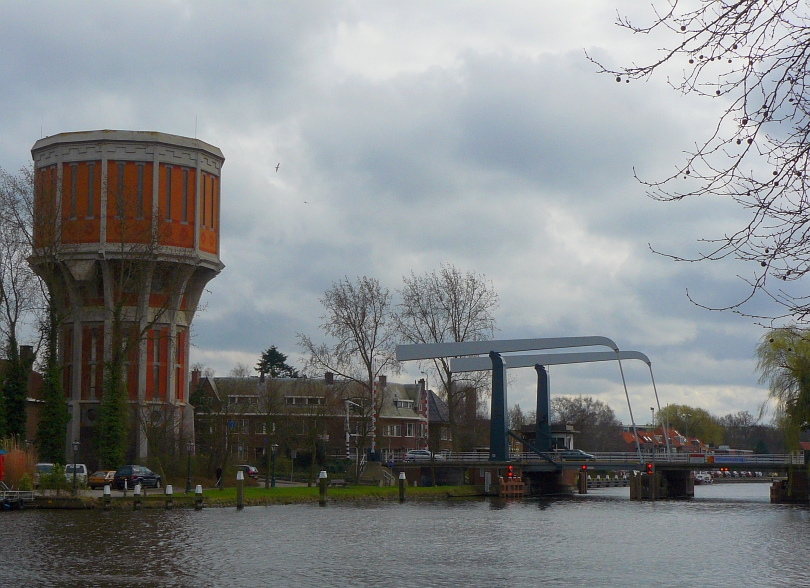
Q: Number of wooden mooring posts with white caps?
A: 7